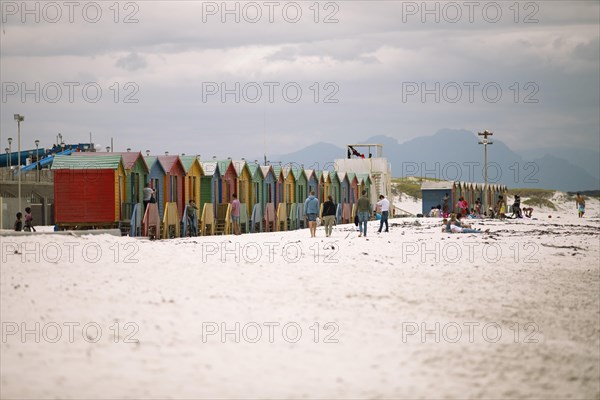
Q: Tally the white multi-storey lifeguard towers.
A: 1